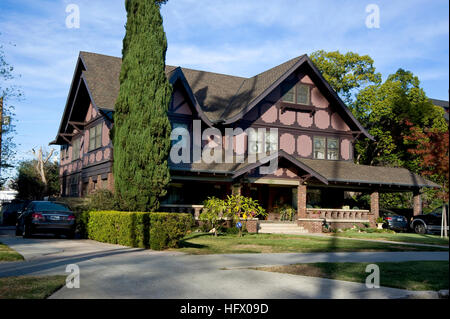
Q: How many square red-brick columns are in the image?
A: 4